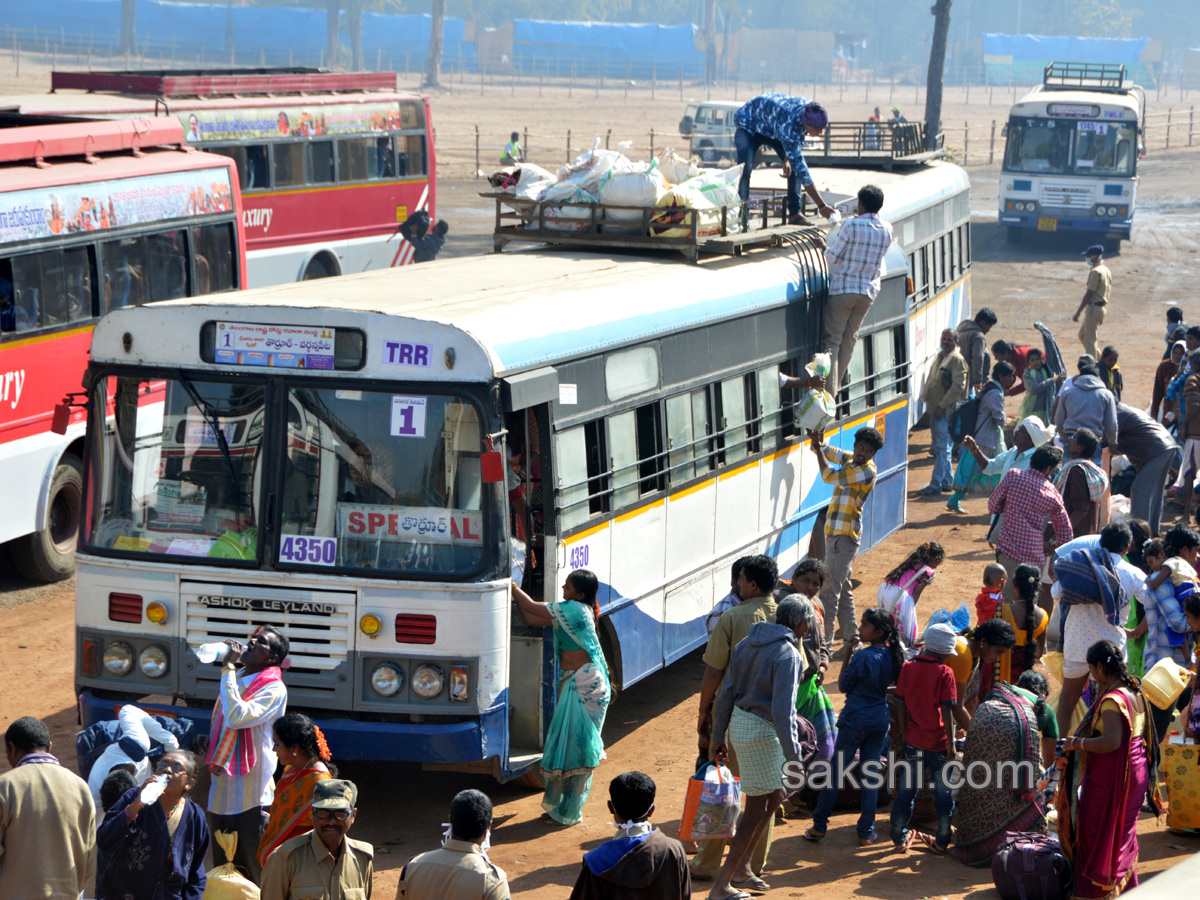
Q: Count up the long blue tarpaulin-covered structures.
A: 3